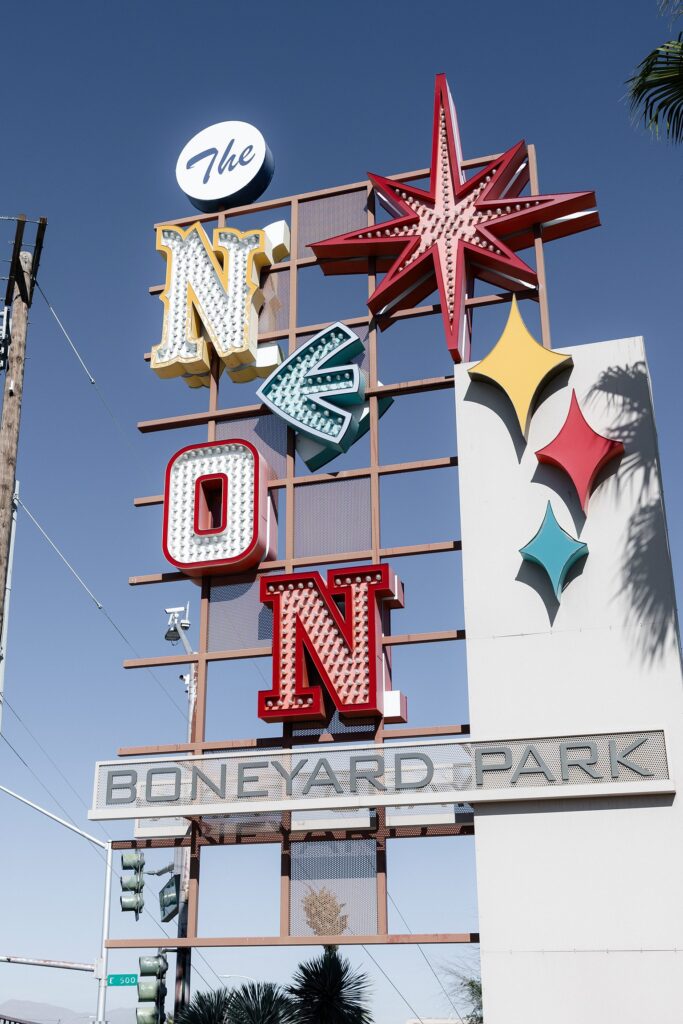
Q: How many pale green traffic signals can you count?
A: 2